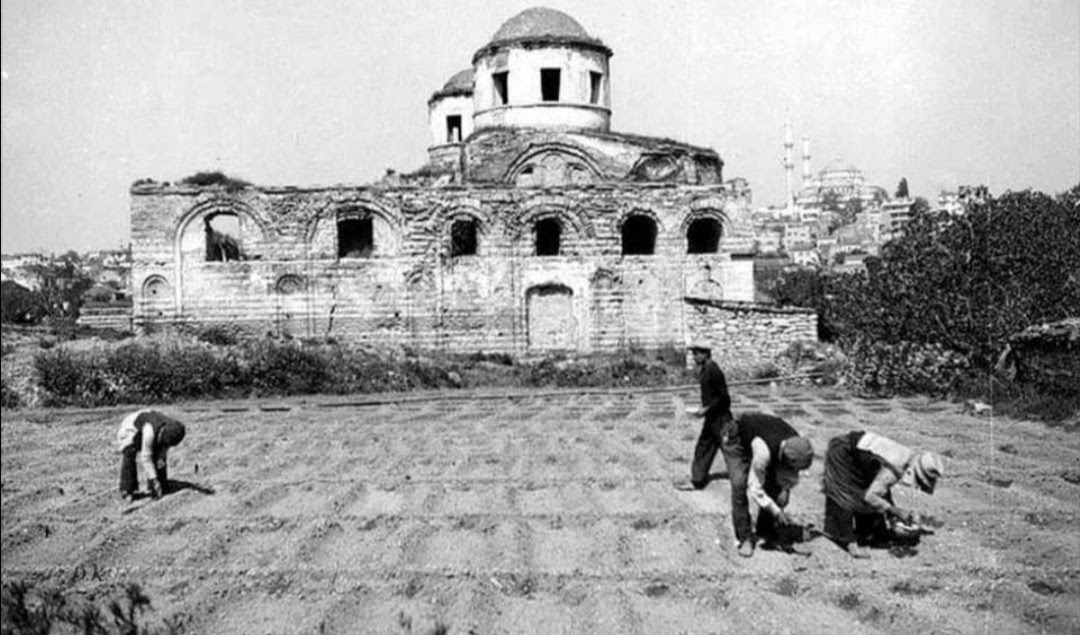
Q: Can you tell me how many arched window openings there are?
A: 6